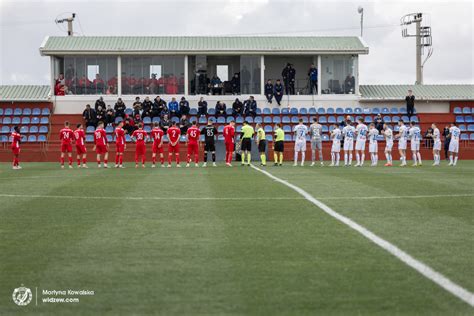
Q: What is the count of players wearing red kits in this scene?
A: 10